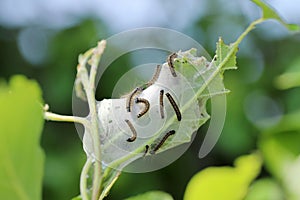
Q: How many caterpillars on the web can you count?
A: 9